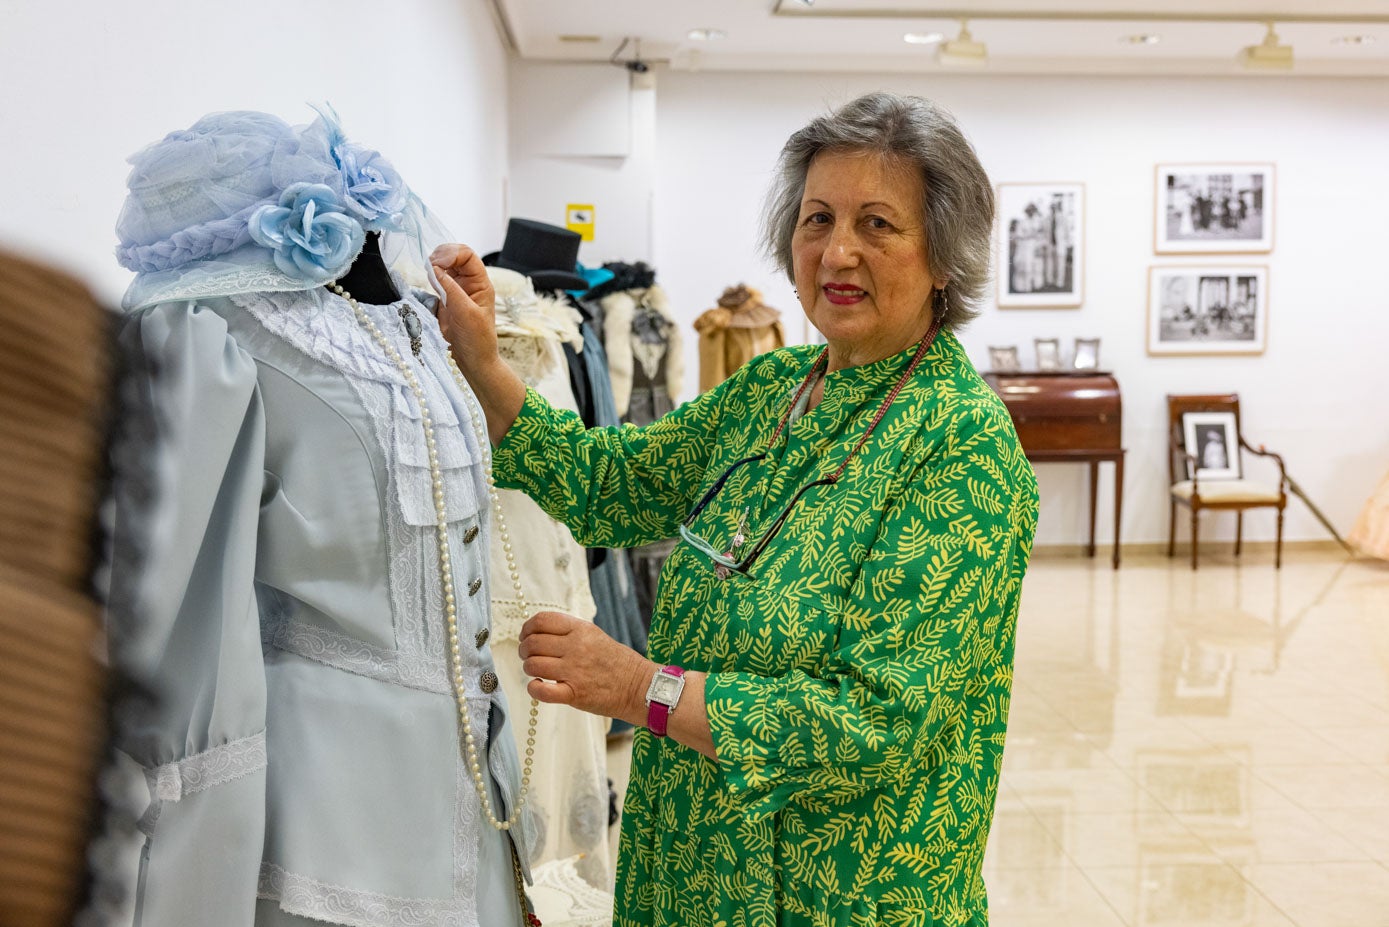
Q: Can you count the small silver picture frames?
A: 3